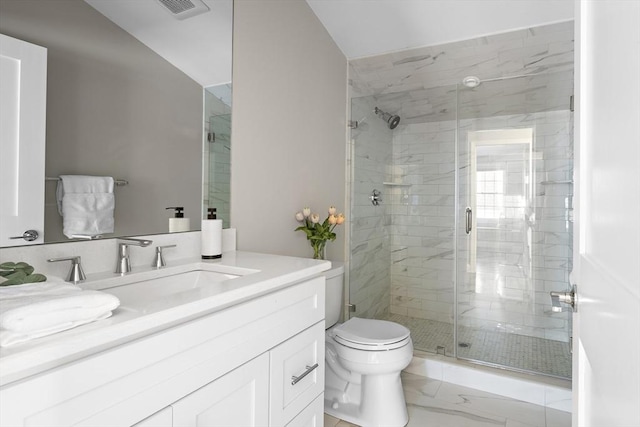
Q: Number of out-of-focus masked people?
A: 0